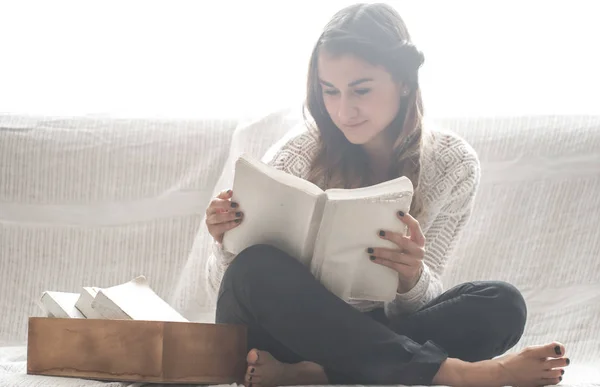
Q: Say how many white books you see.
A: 4